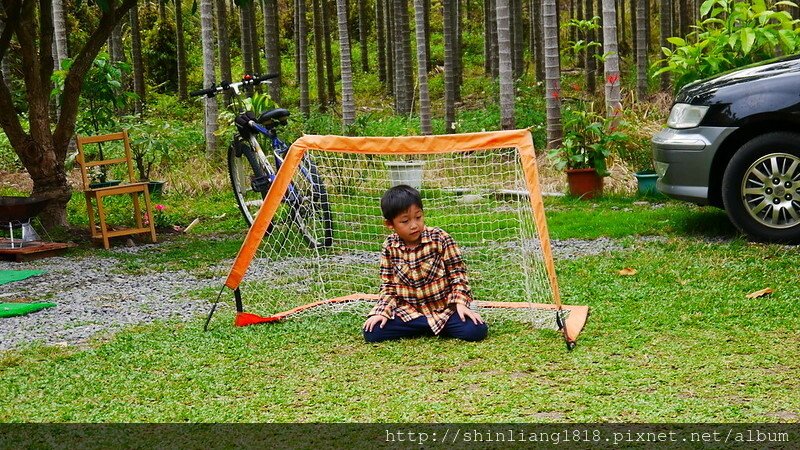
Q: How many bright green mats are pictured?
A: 2